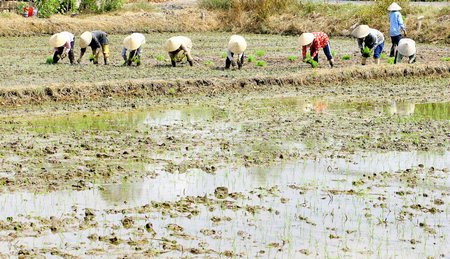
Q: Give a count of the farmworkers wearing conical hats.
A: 9